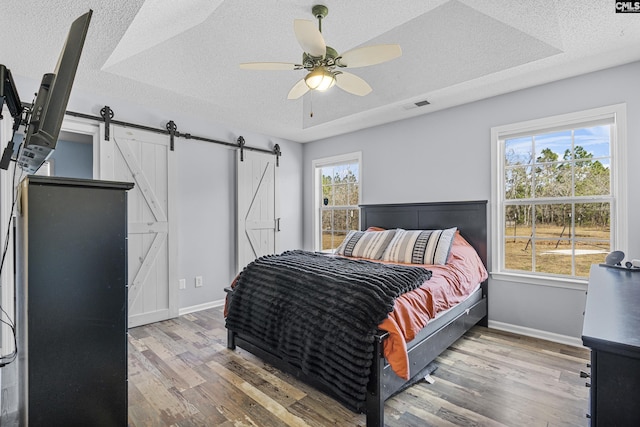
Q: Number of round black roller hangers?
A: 4